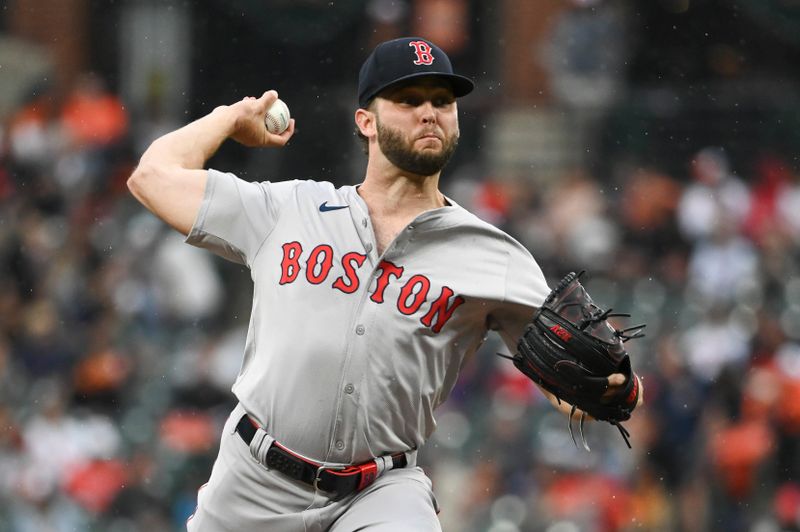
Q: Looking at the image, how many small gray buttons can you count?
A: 5